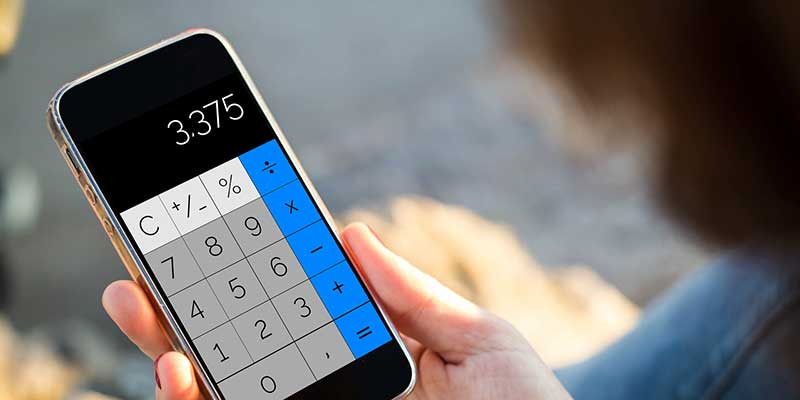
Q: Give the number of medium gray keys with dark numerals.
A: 10